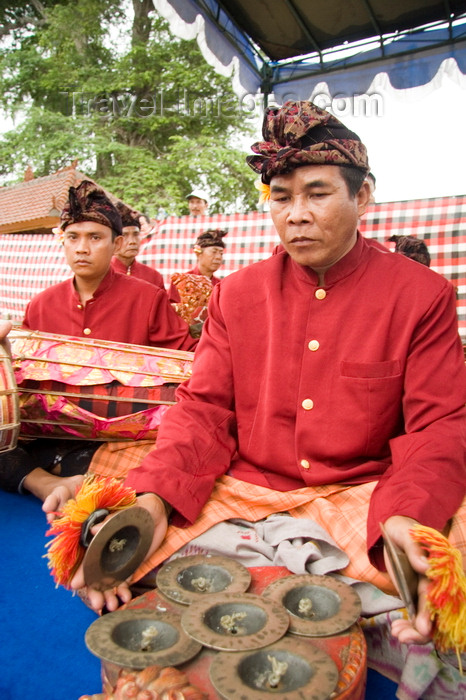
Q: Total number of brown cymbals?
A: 7